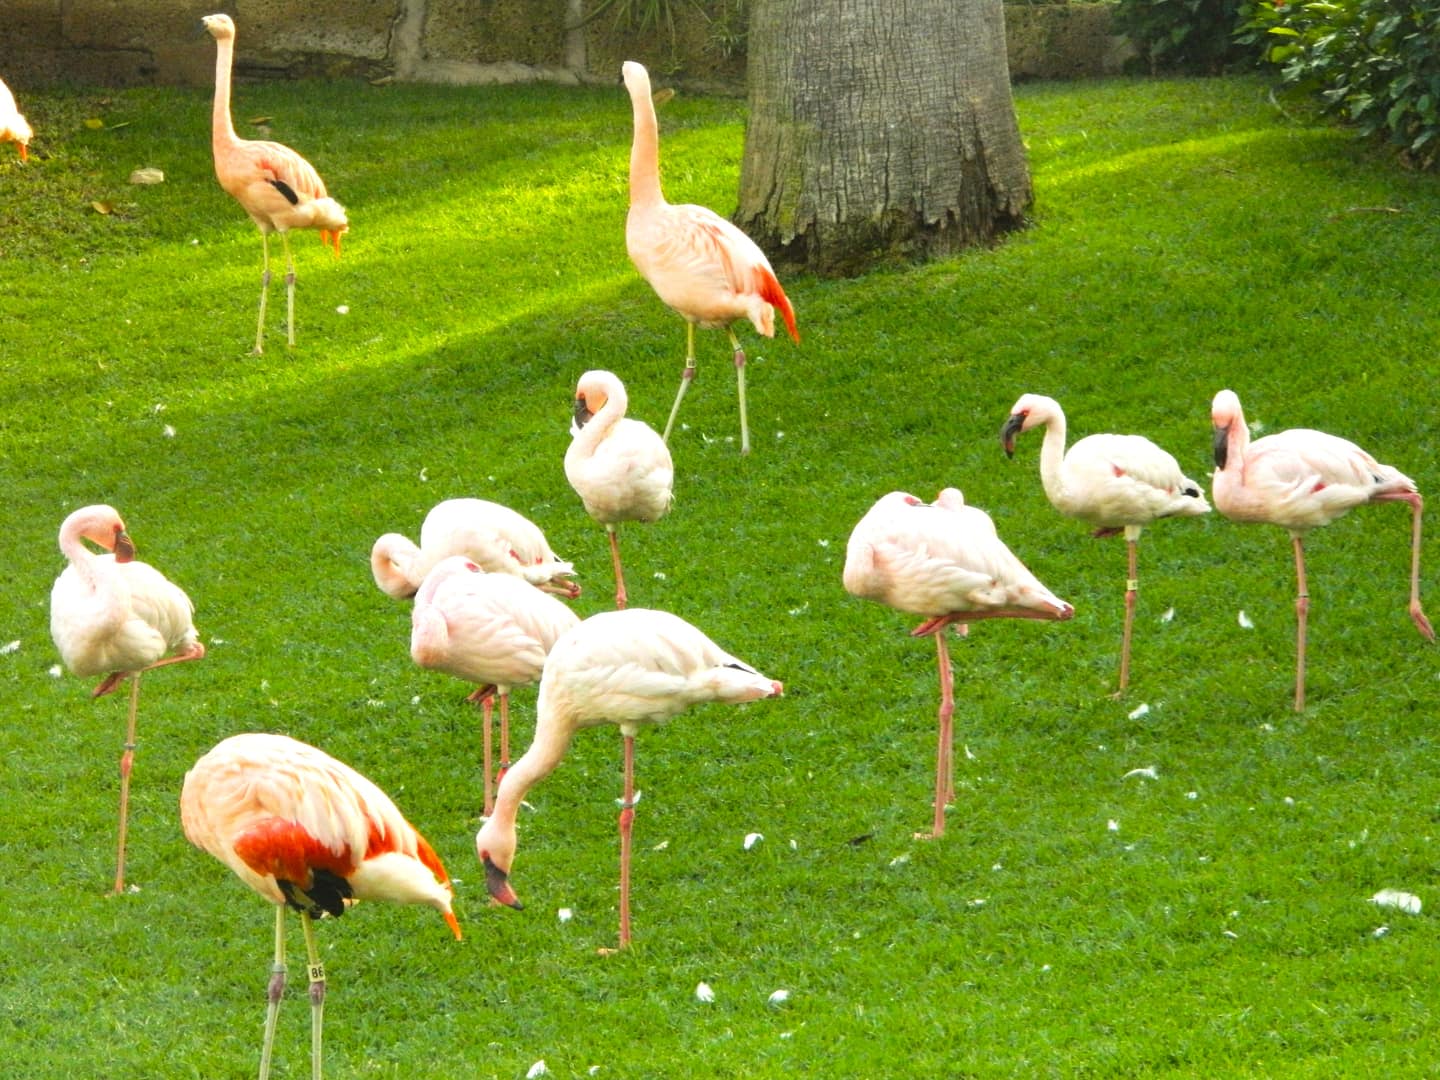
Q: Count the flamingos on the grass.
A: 13